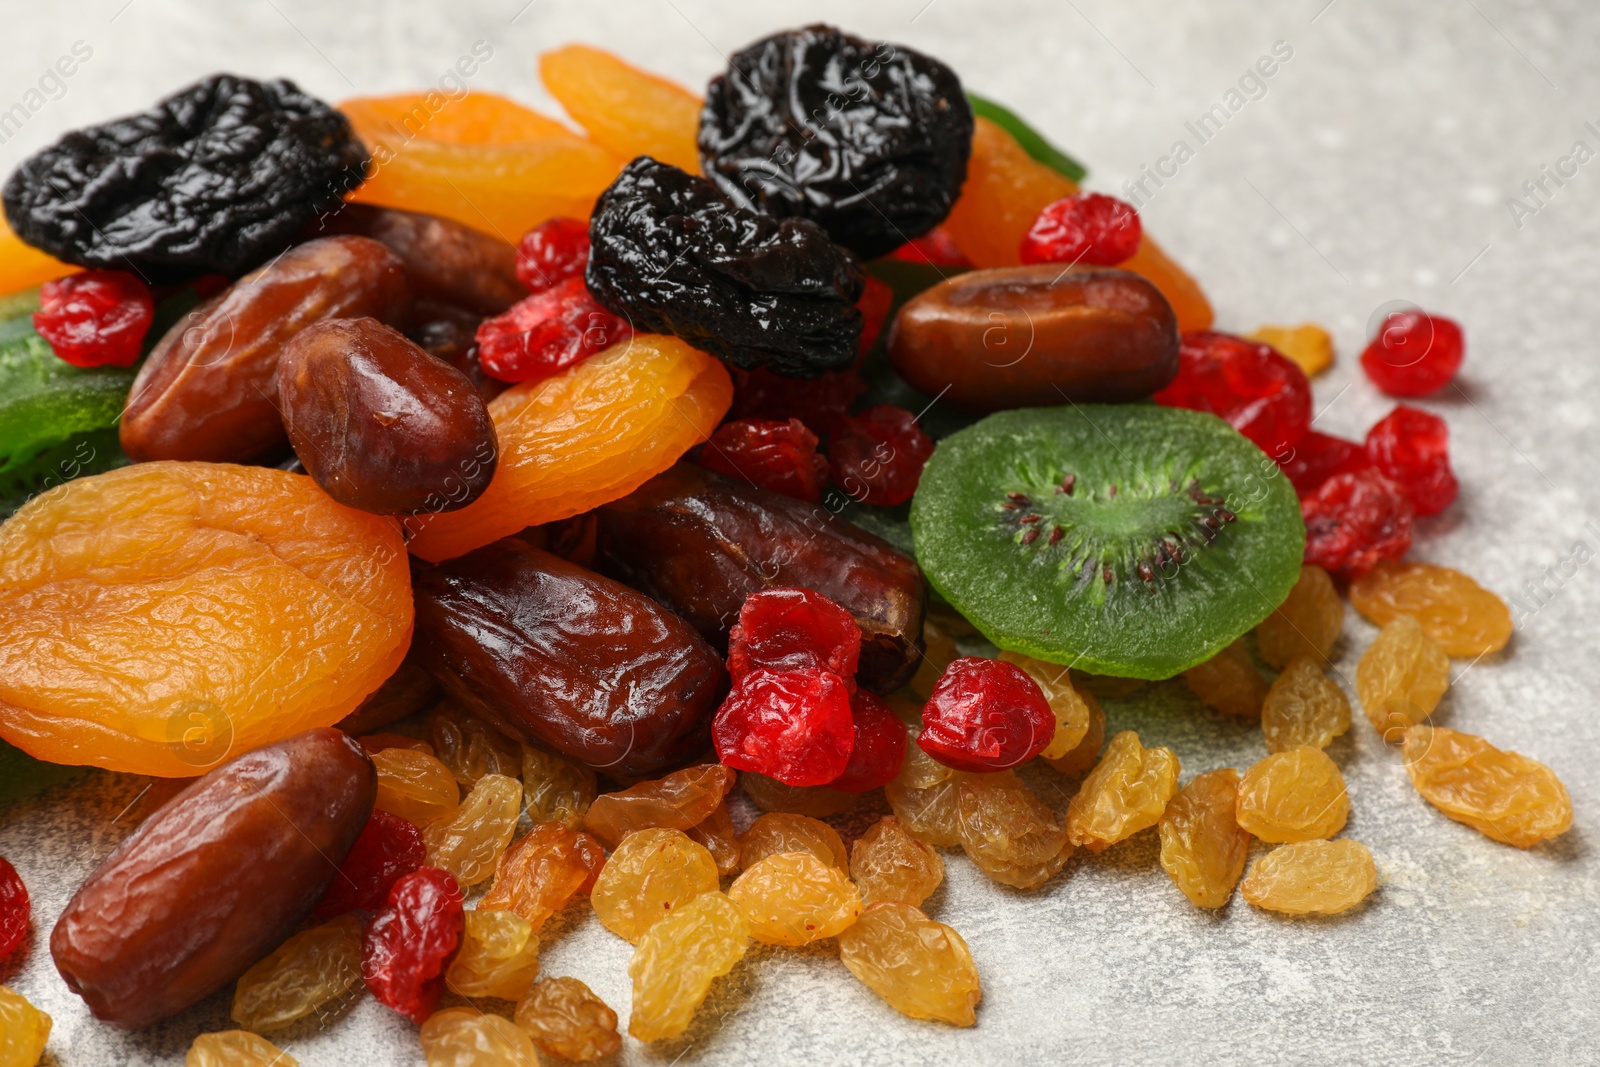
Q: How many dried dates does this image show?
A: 7